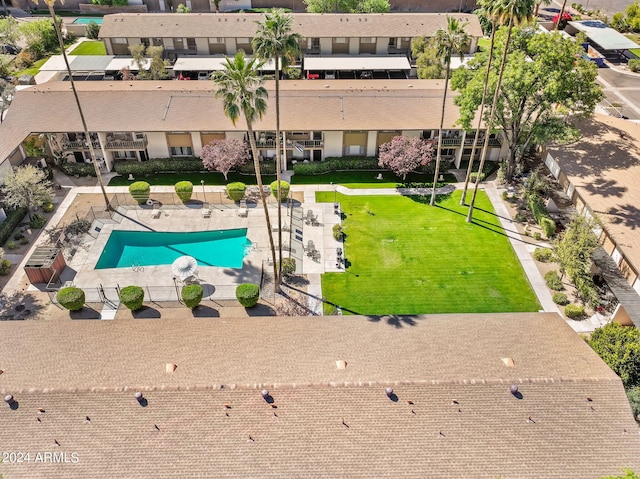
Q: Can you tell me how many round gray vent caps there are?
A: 5